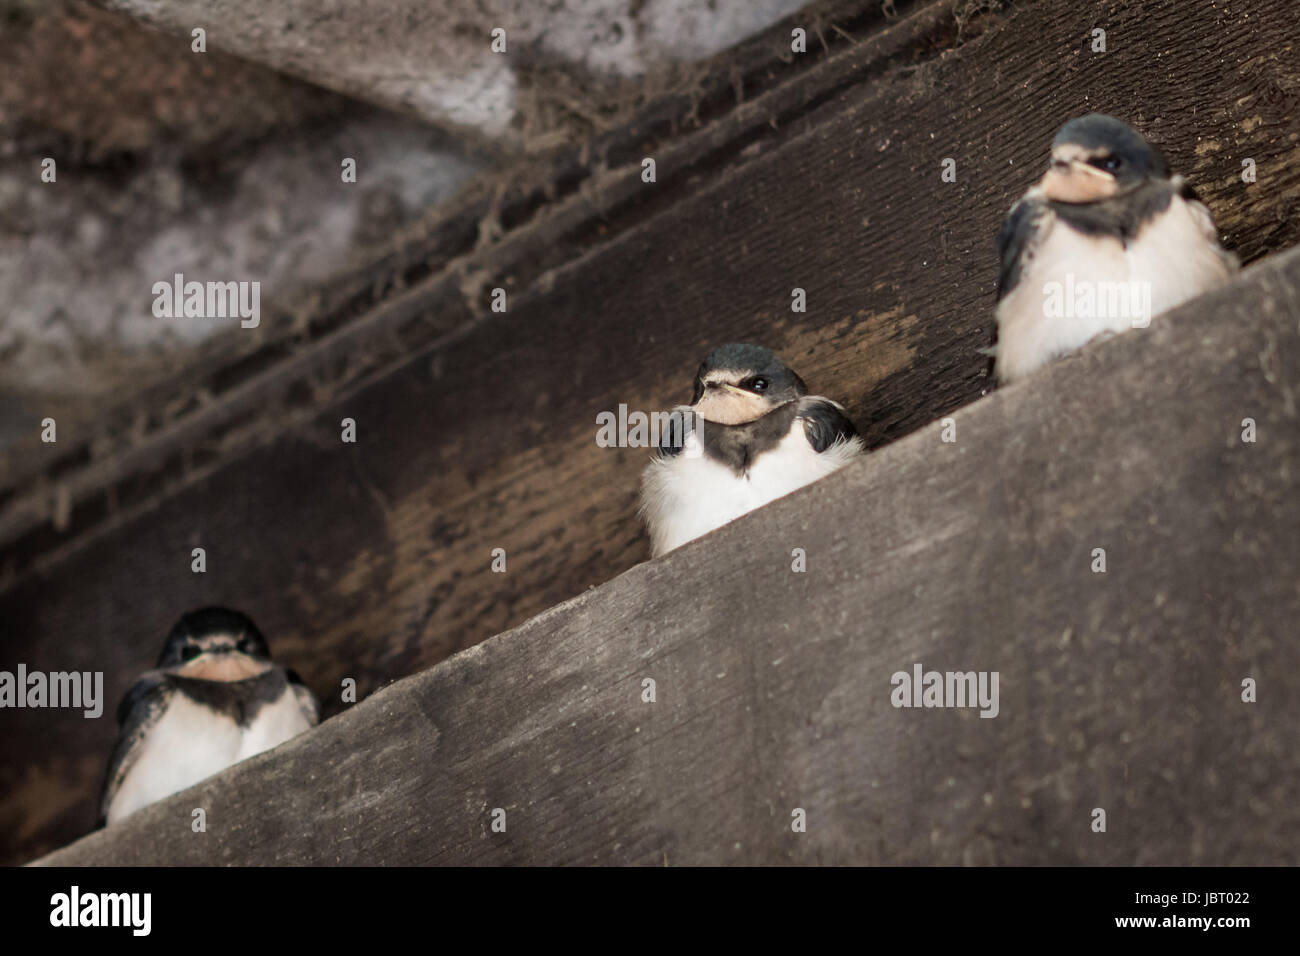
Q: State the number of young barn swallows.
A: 3